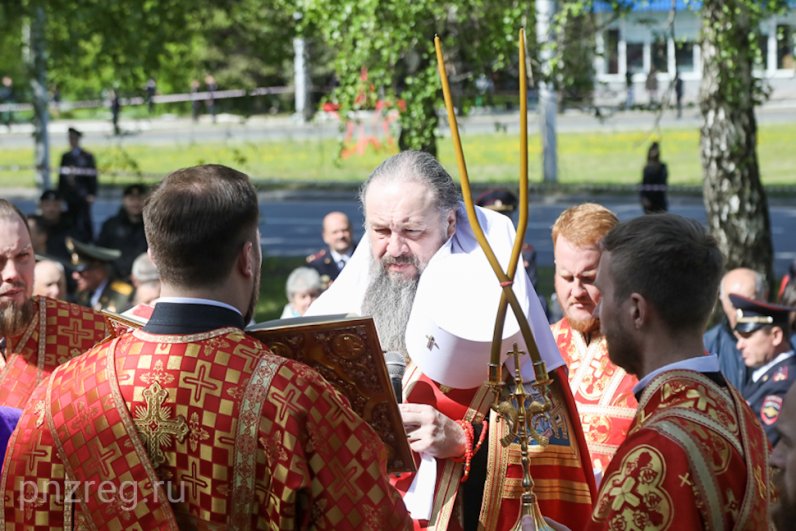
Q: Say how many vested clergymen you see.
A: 5